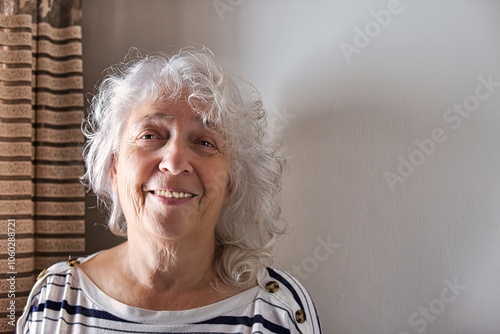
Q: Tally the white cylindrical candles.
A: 0